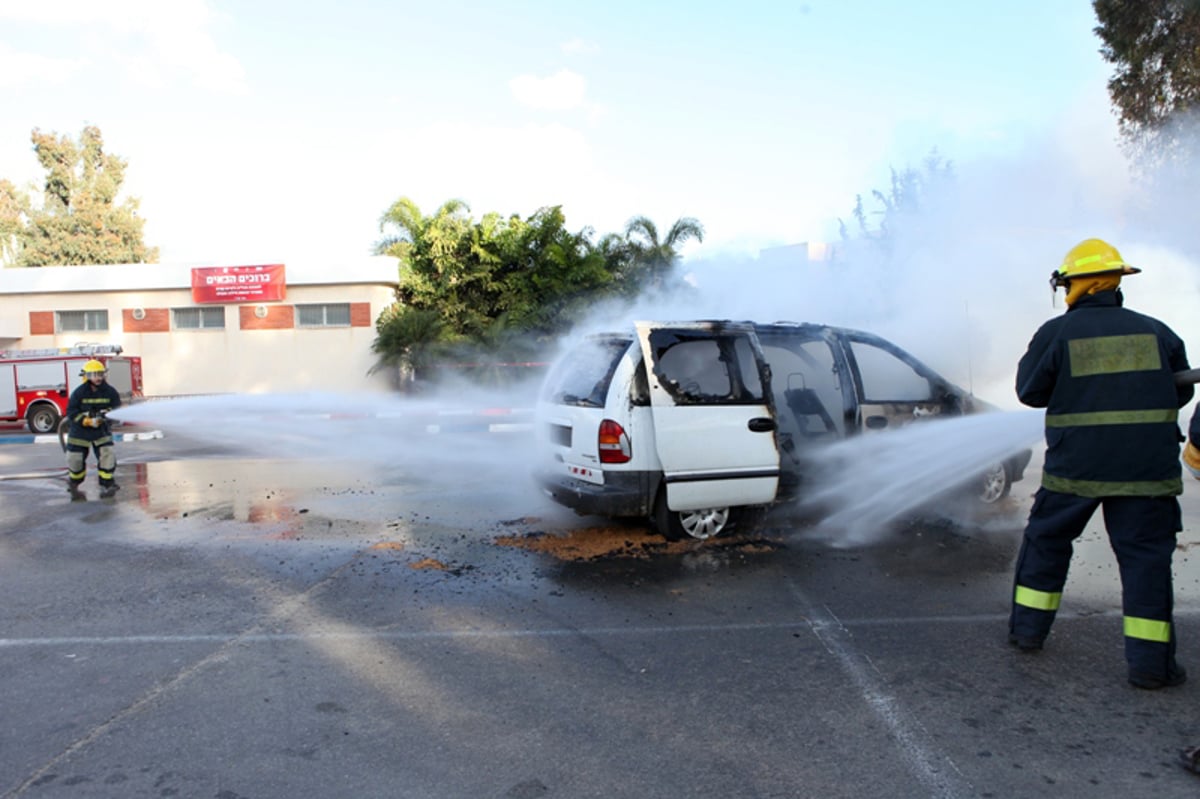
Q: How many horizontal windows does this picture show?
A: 3